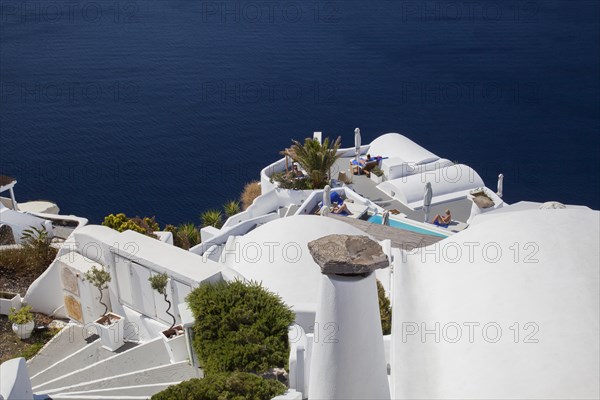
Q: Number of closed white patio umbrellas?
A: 4